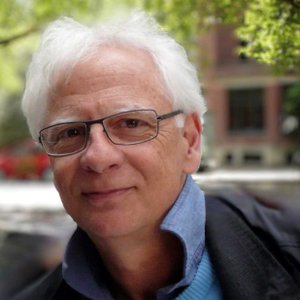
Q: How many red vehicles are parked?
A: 1